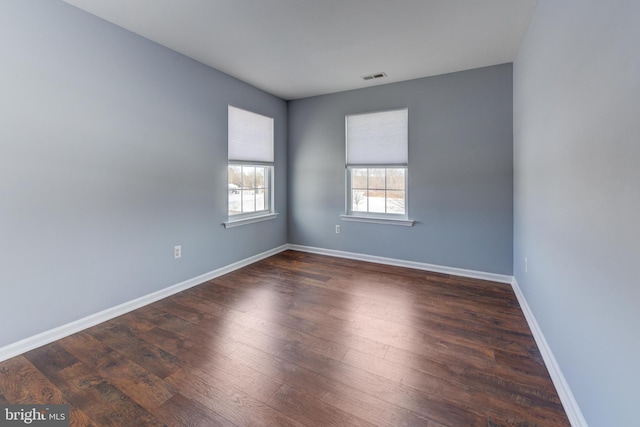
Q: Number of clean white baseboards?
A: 3